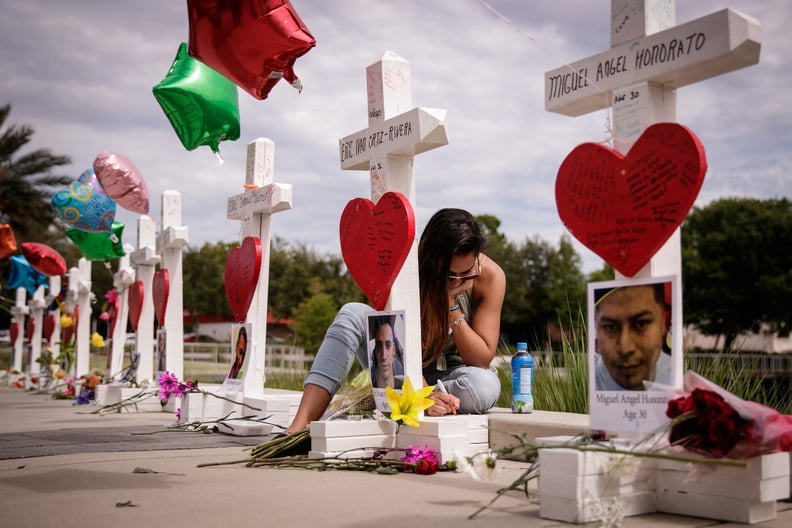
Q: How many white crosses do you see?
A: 11